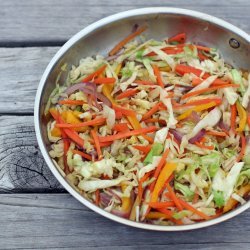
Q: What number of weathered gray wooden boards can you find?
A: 4